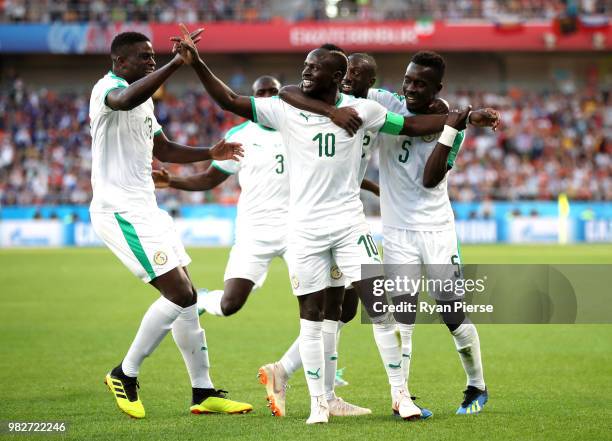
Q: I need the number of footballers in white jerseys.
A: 5